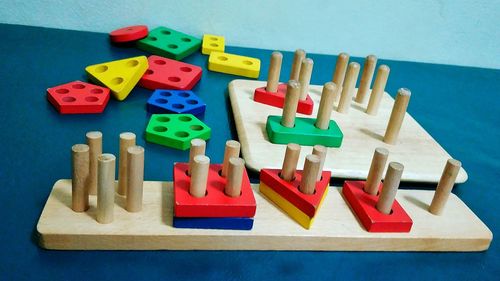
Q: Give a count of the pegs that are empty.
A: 11